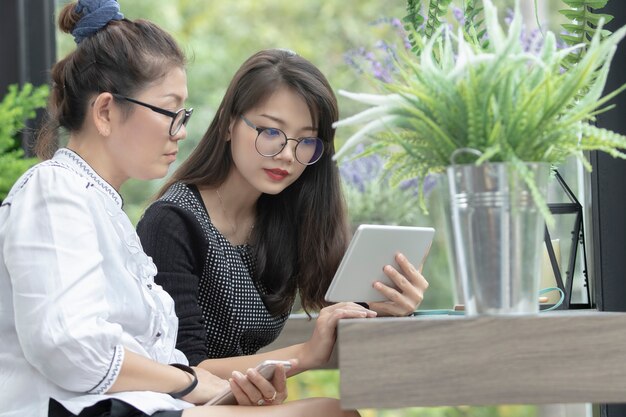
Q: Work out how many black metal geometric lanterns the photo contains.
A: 1